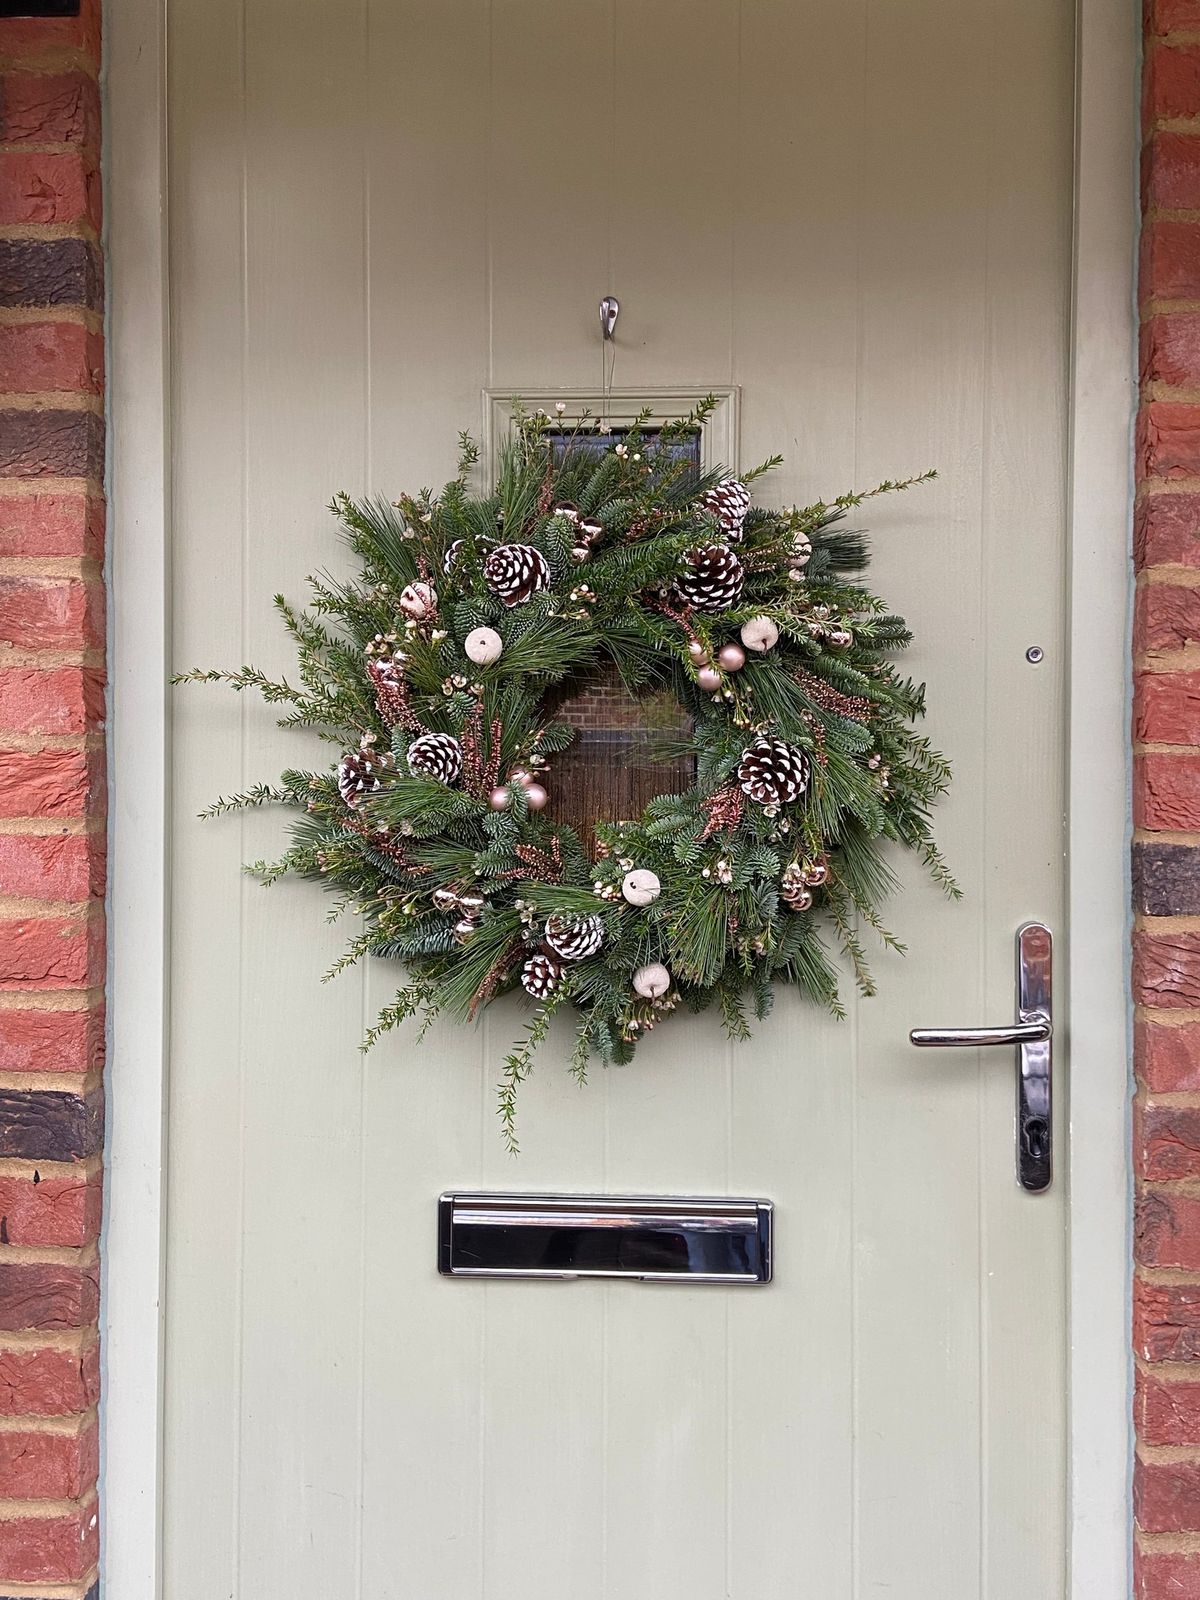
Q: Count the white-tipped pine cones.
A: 9